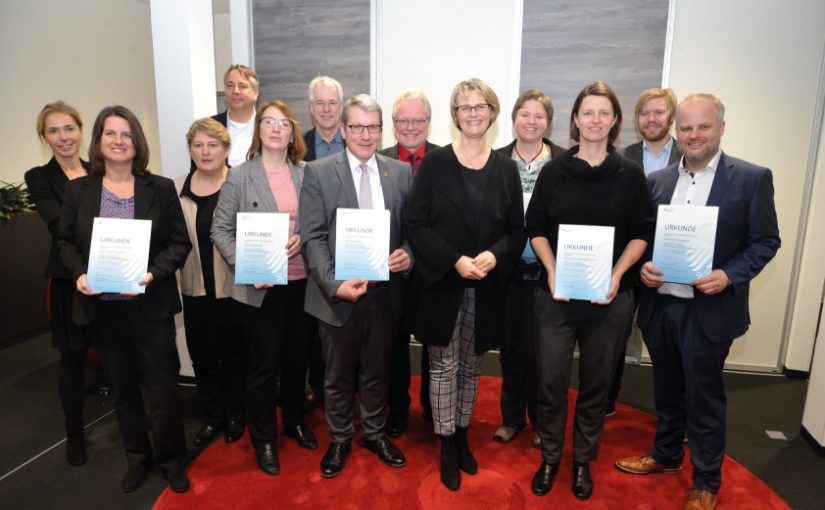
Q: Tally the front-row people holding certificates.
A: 5